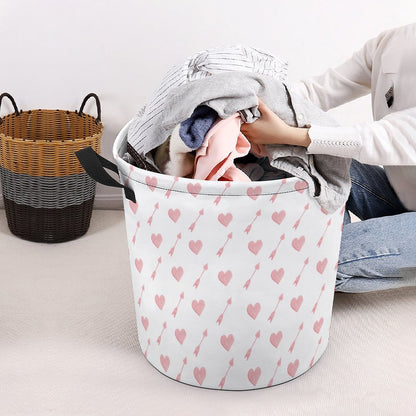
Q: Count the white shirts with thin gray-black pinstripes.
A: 1